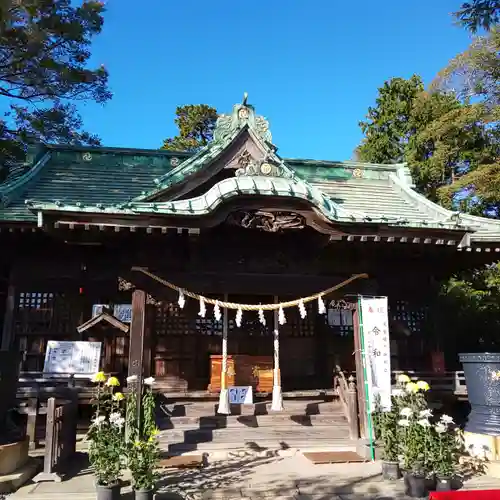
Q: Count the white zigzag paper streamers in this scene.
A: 8